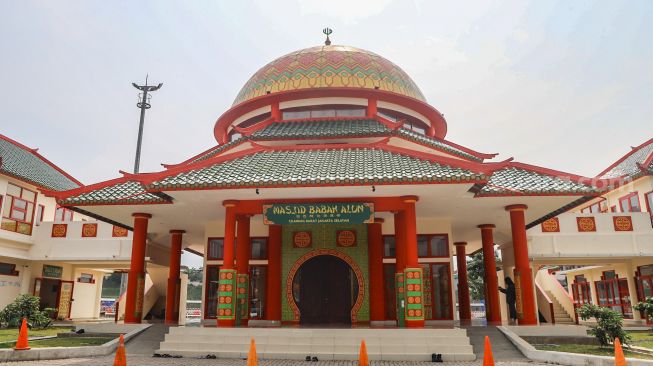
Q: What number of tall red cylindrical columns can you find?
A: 11